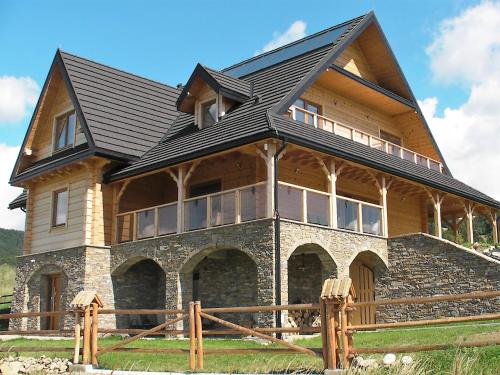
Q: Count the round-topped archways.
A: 5